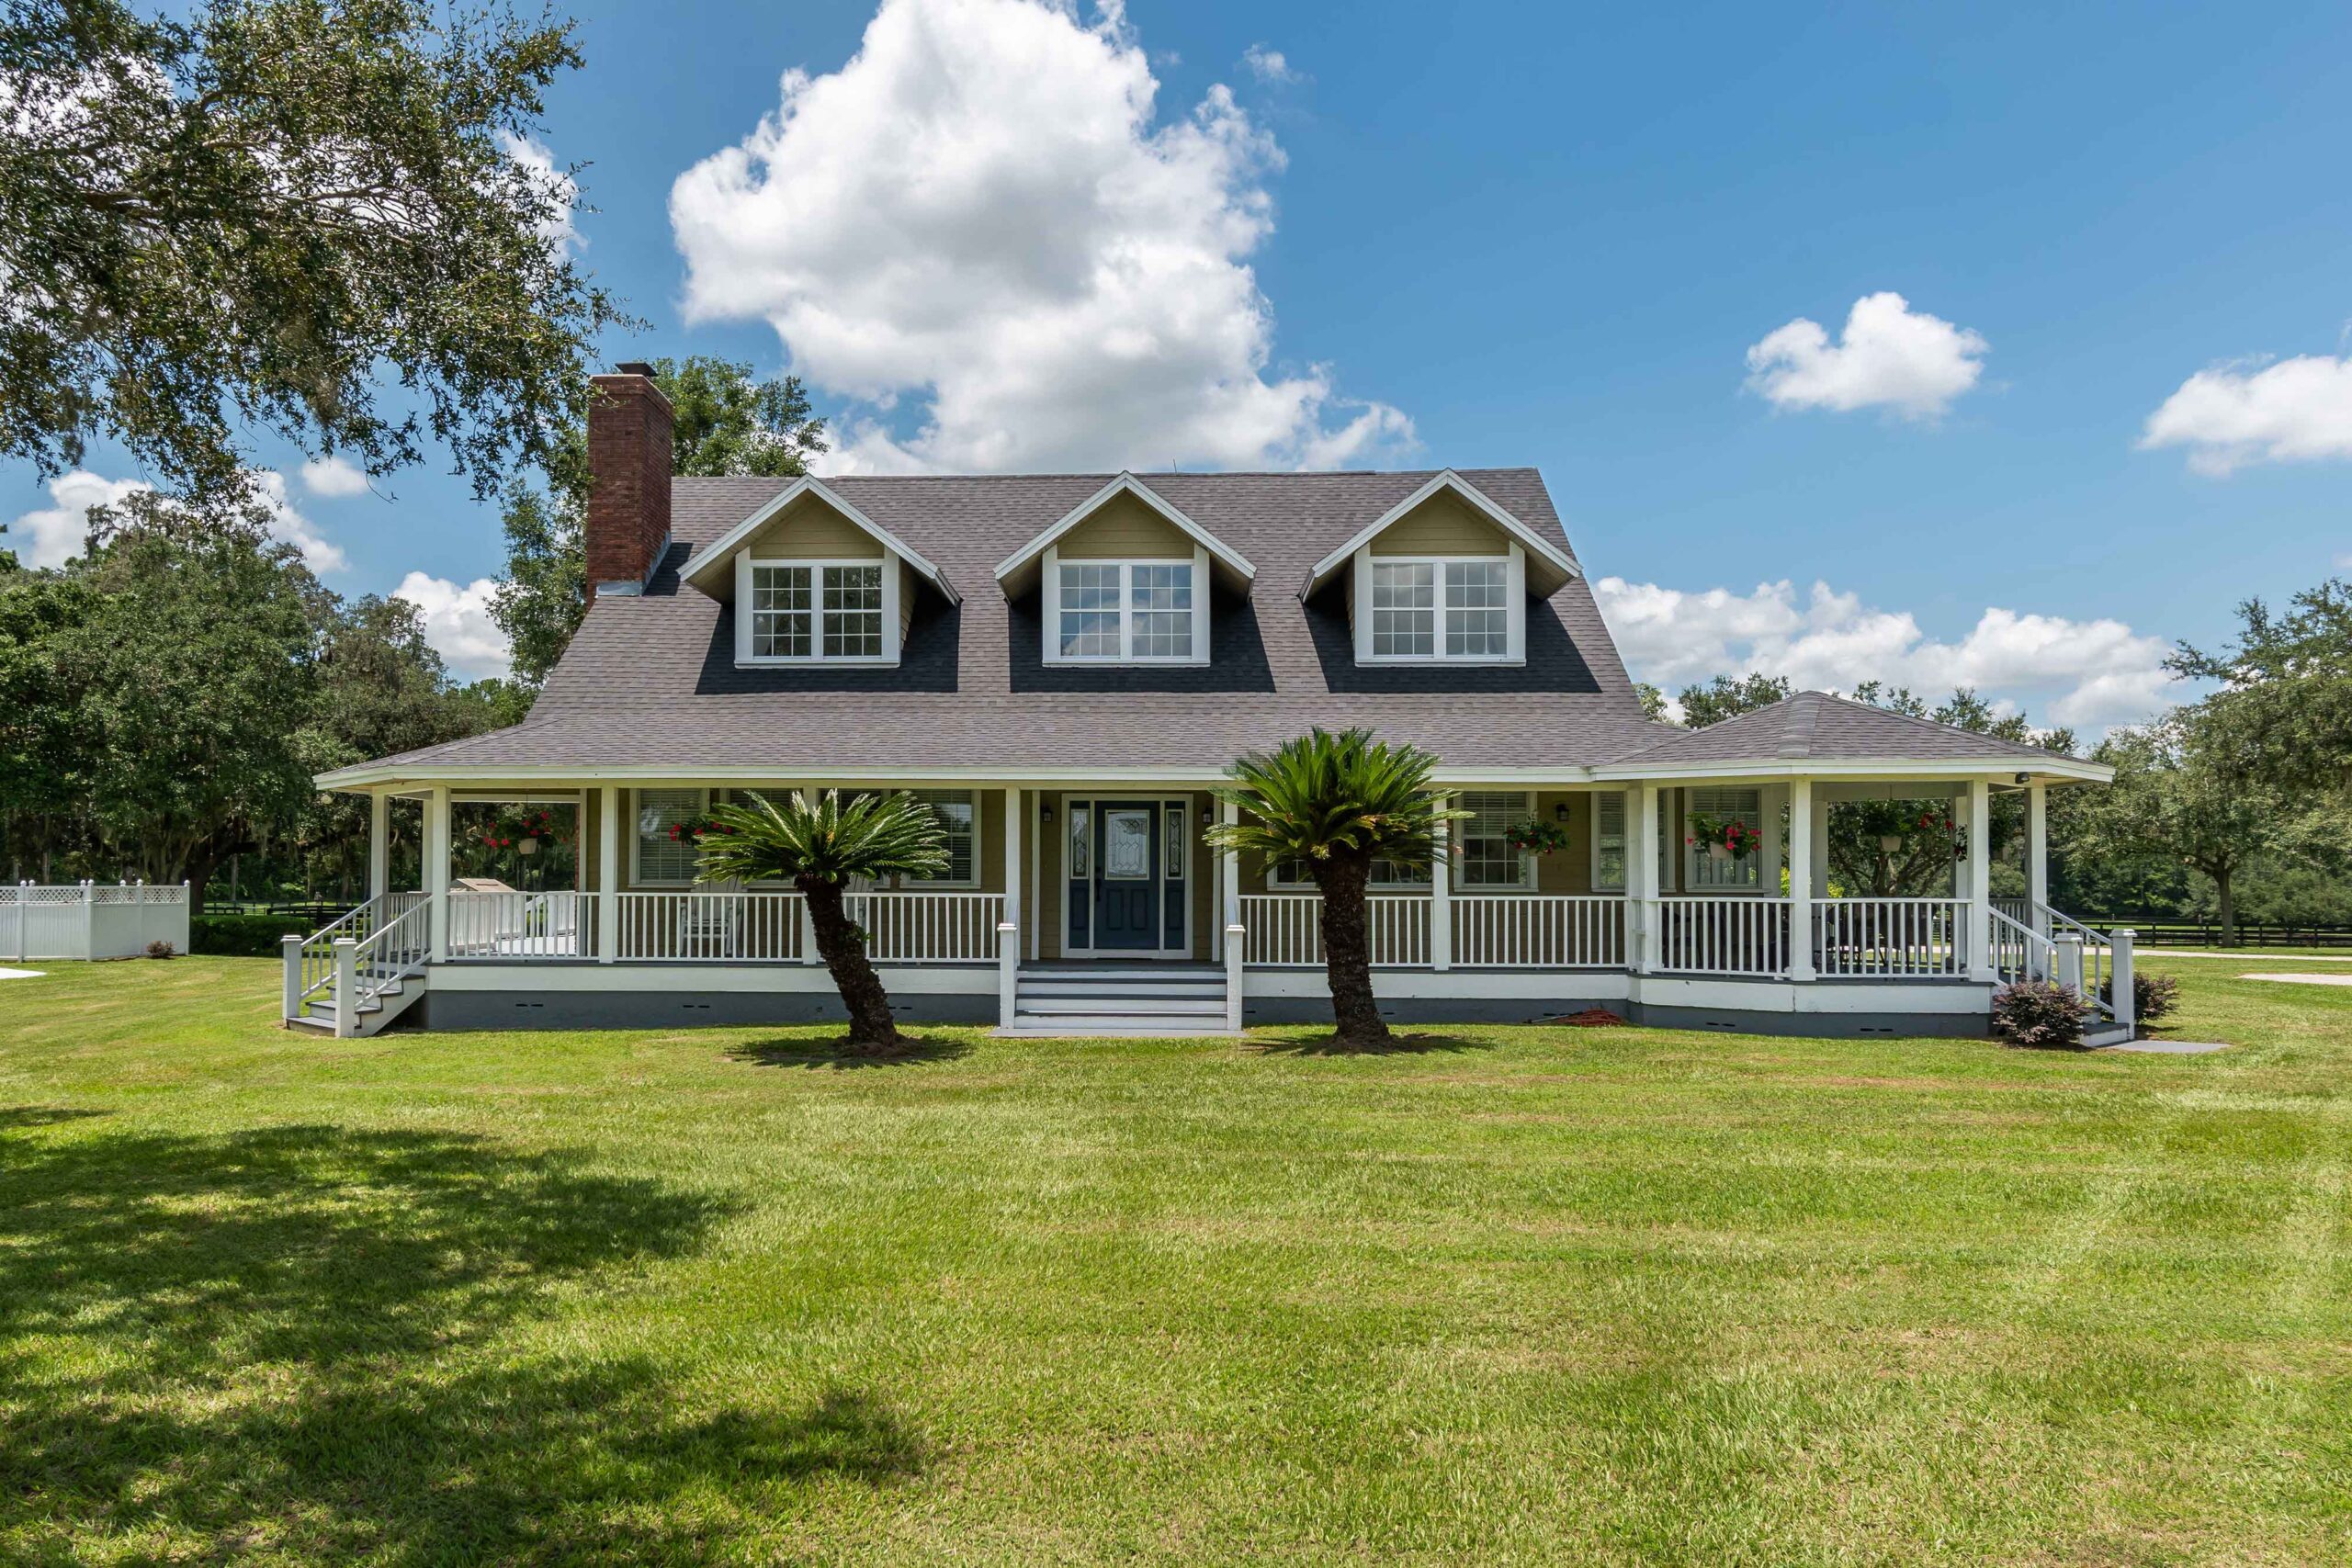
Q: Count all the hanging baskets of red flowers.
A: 5